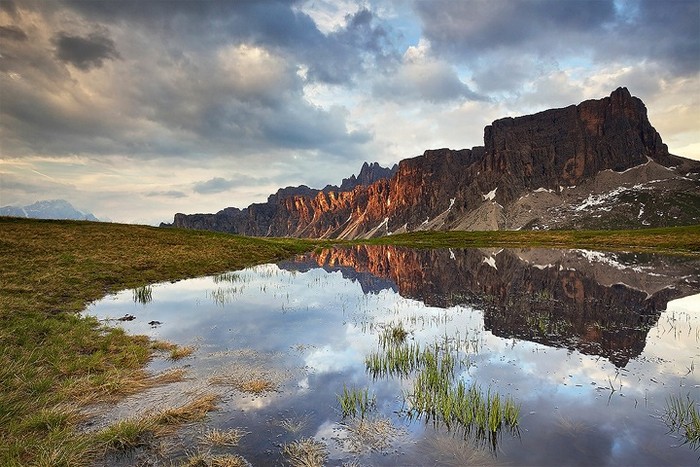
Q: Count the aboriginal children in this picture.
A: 0